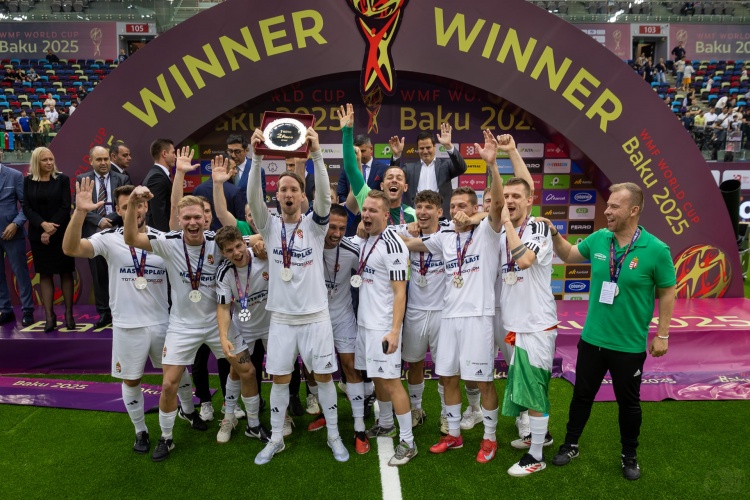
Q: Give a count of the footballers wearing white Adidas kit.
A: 10